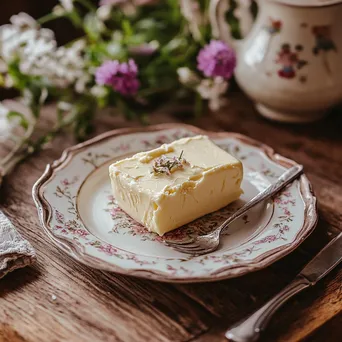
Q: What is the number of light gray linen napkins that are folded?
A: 1